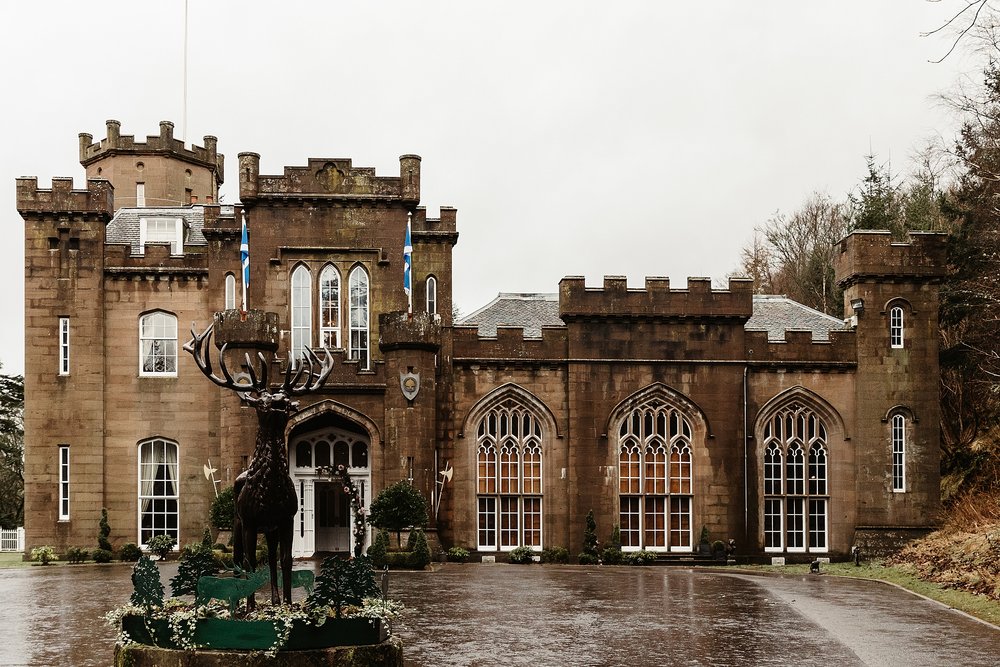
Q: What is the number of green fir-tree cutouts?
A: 4